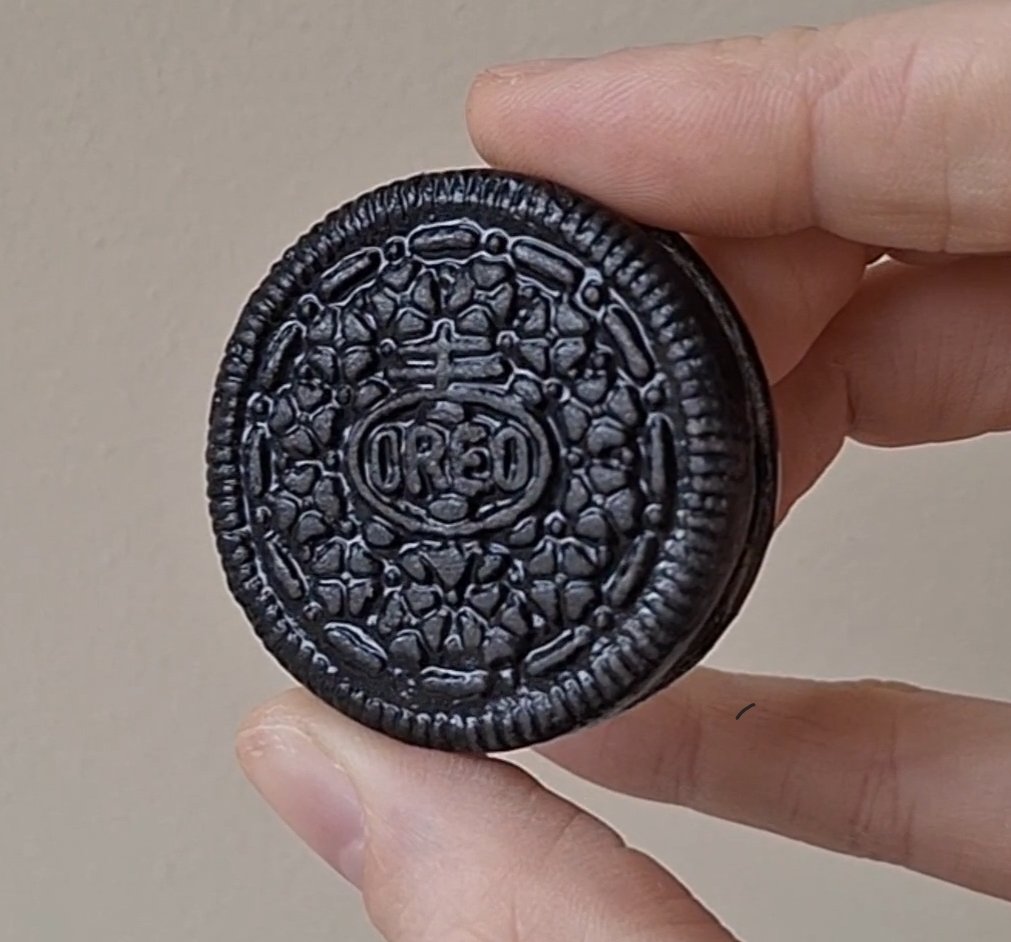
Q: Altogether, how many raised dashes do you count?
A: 12